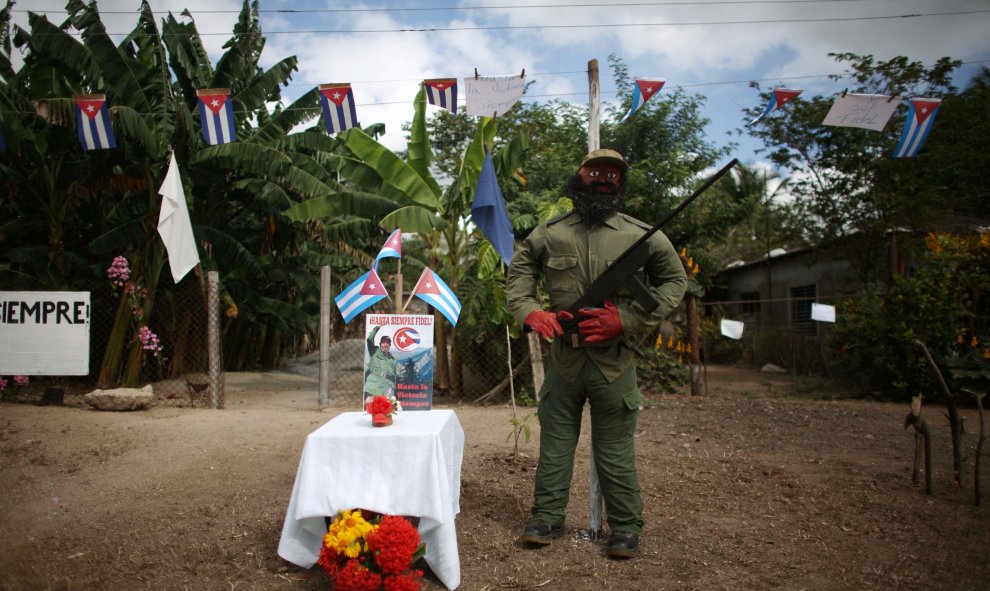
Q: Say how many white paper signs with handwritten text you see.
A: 2